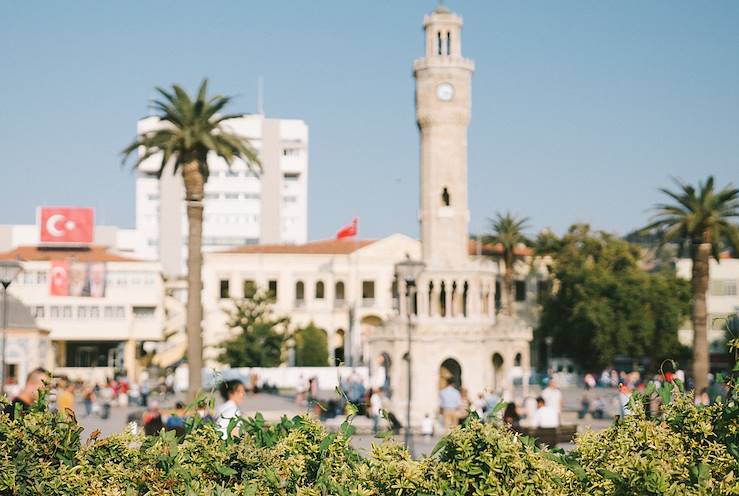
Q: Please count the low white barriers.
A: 1